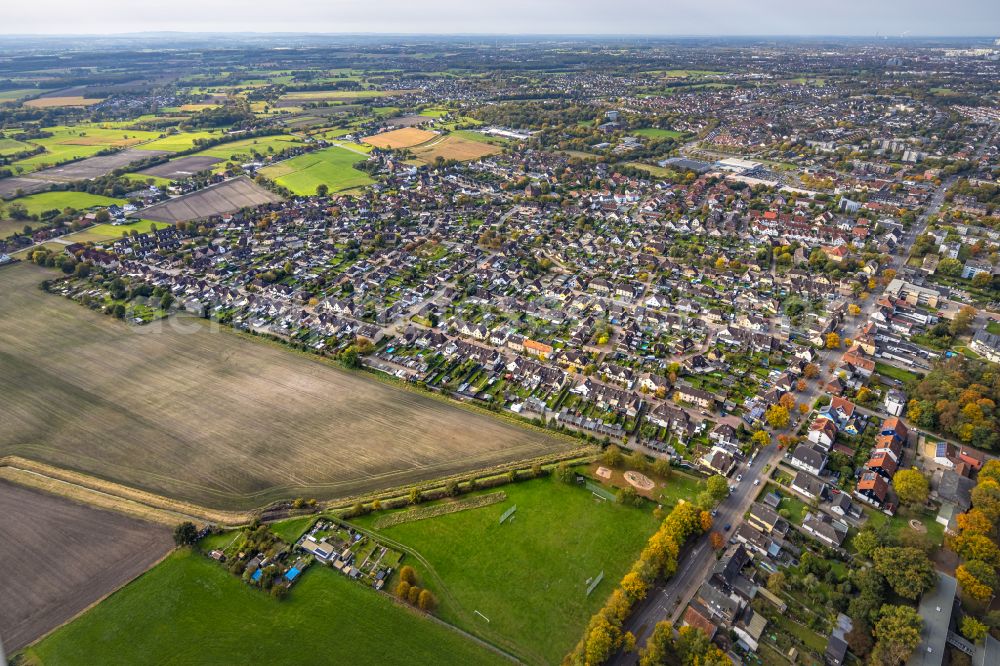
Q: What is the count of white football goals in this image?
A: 2